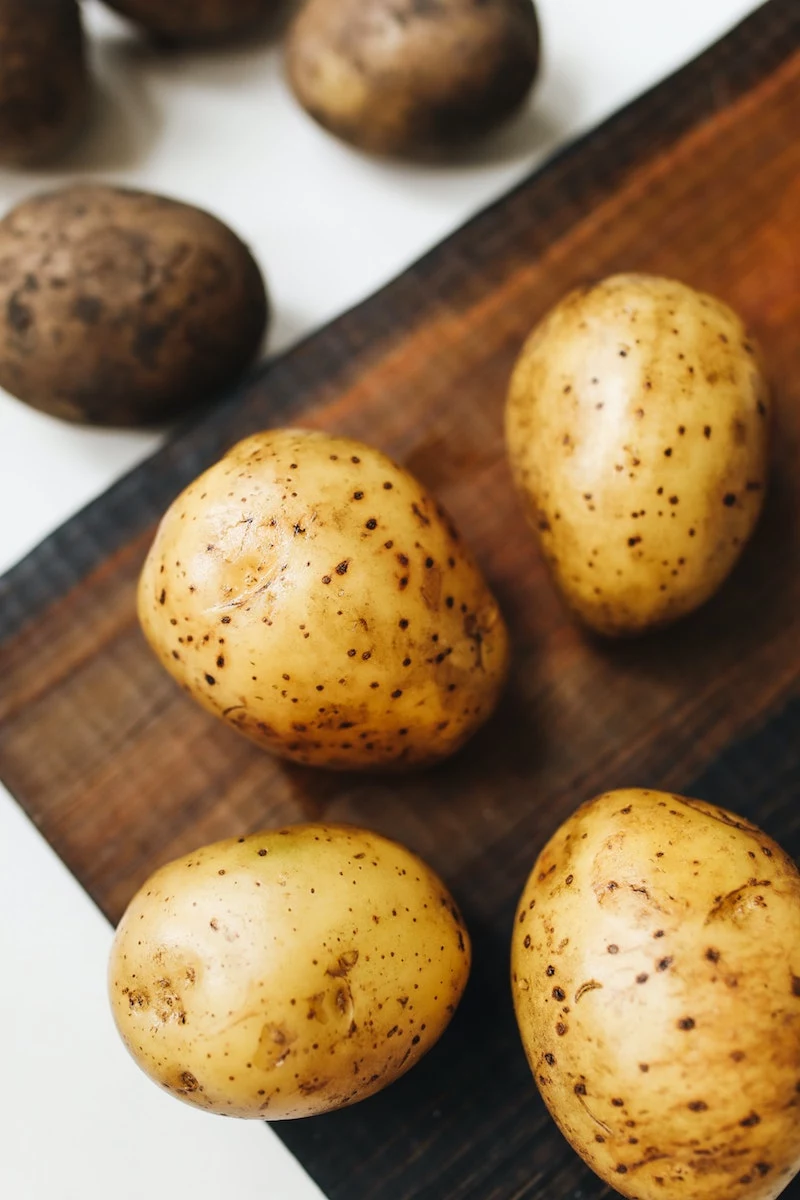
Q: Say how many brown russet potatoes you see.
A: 4